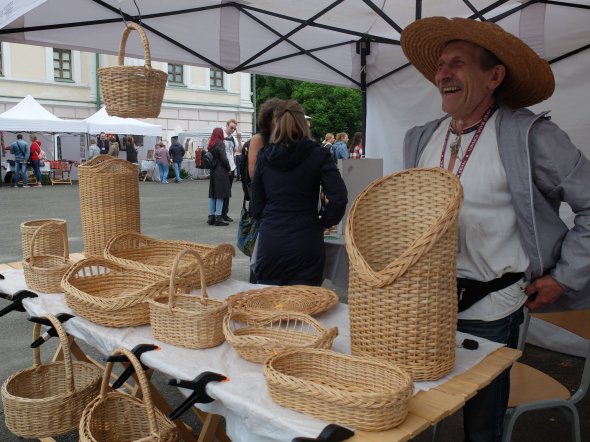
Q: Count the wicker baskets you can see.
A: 13